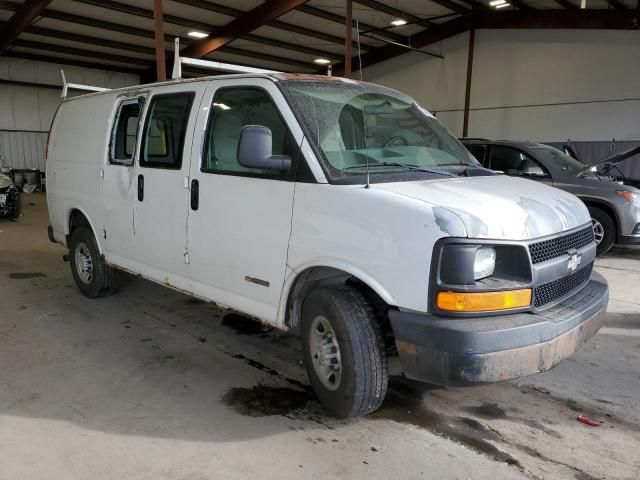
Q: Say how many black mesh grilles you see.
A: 2